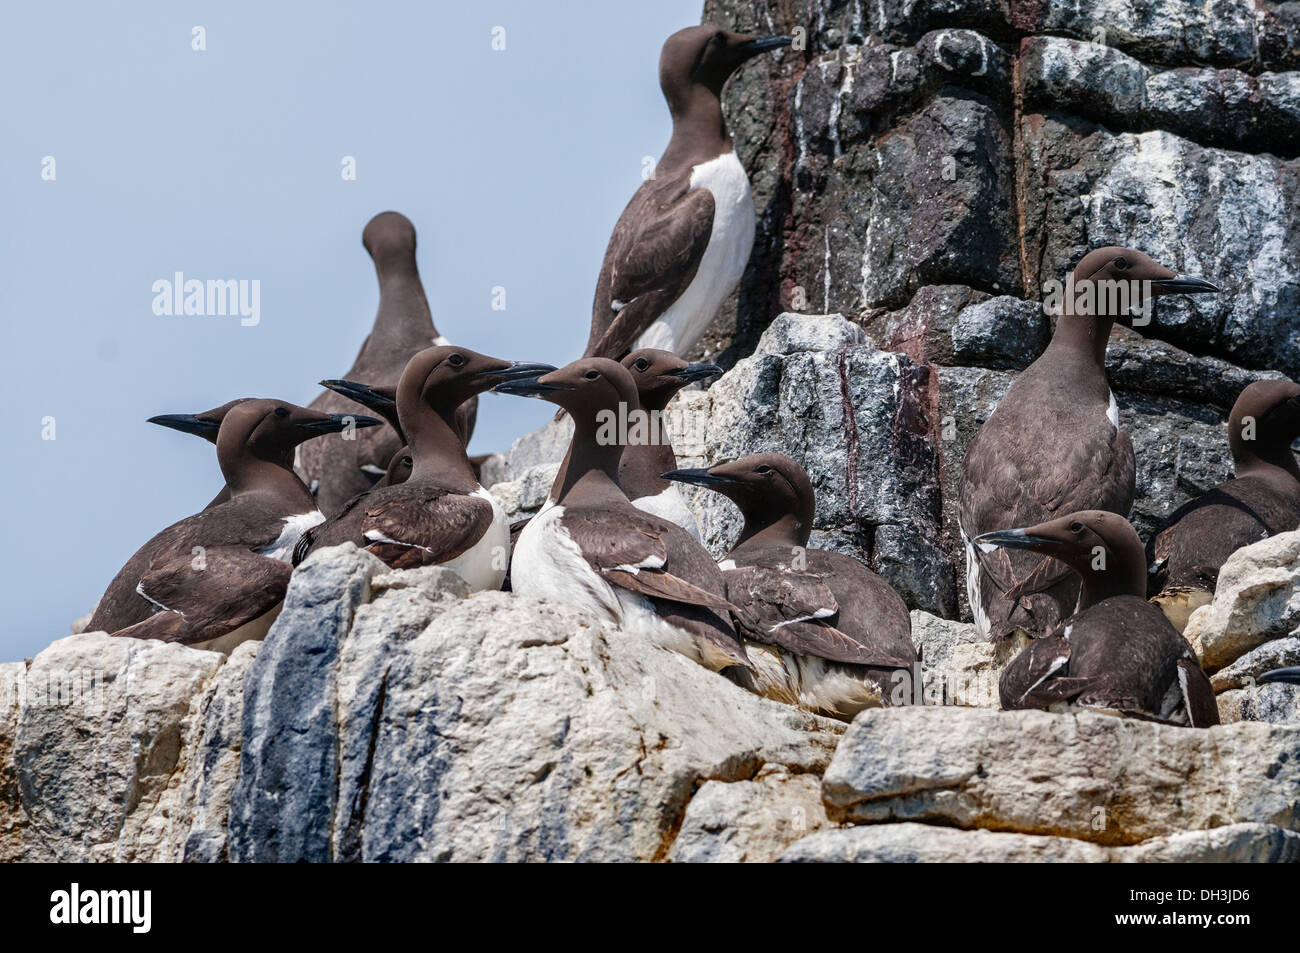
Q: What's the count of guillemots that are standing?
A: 3